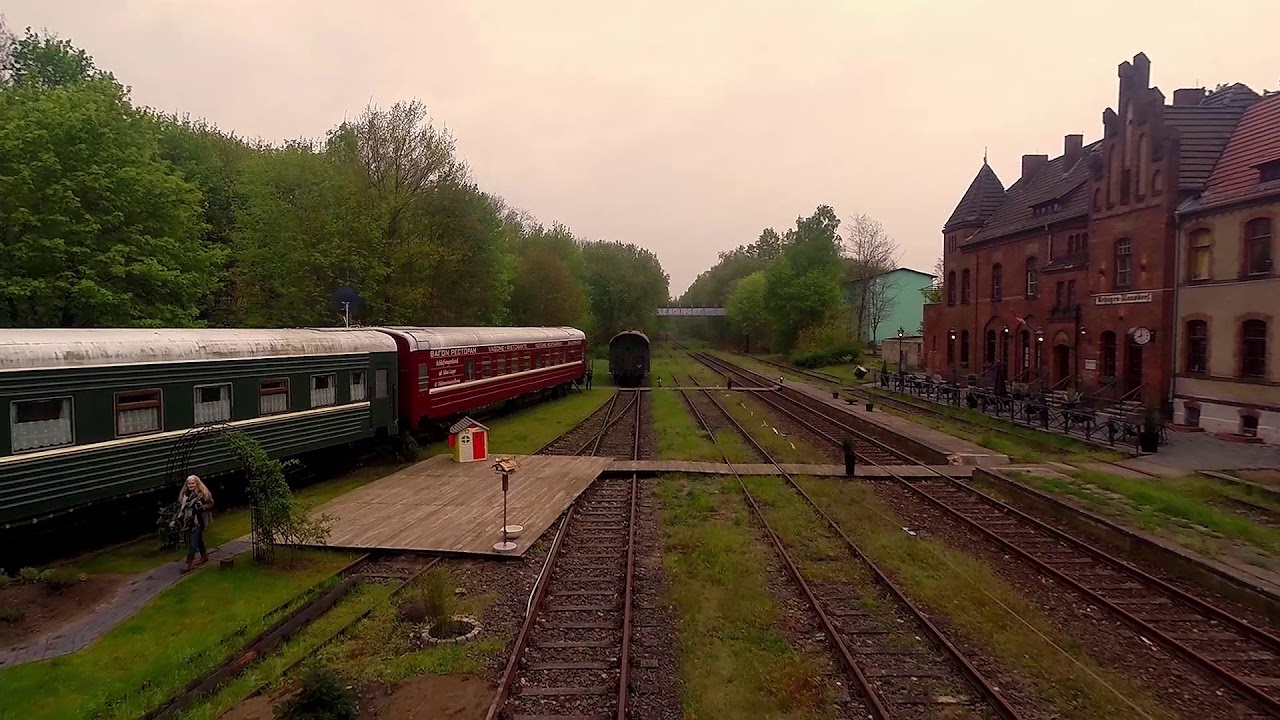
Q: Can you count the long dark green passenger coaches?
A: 1